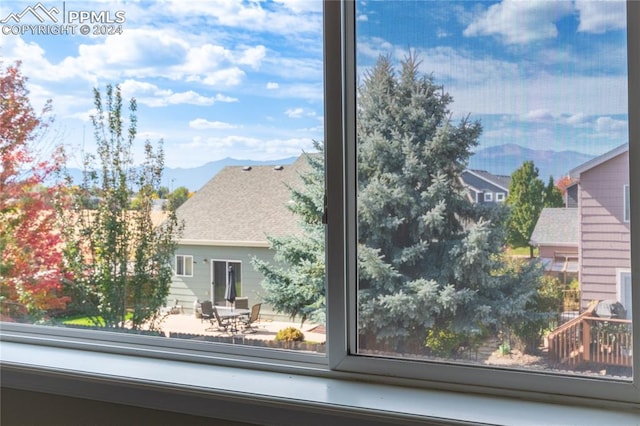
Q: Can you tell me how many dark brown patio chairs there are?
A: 4